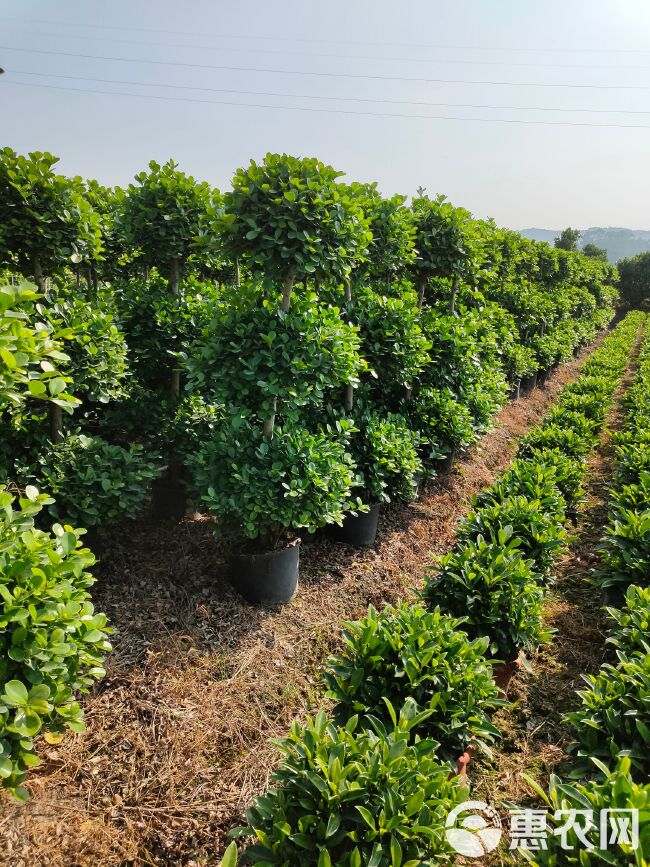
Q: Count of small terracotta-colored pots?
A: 2